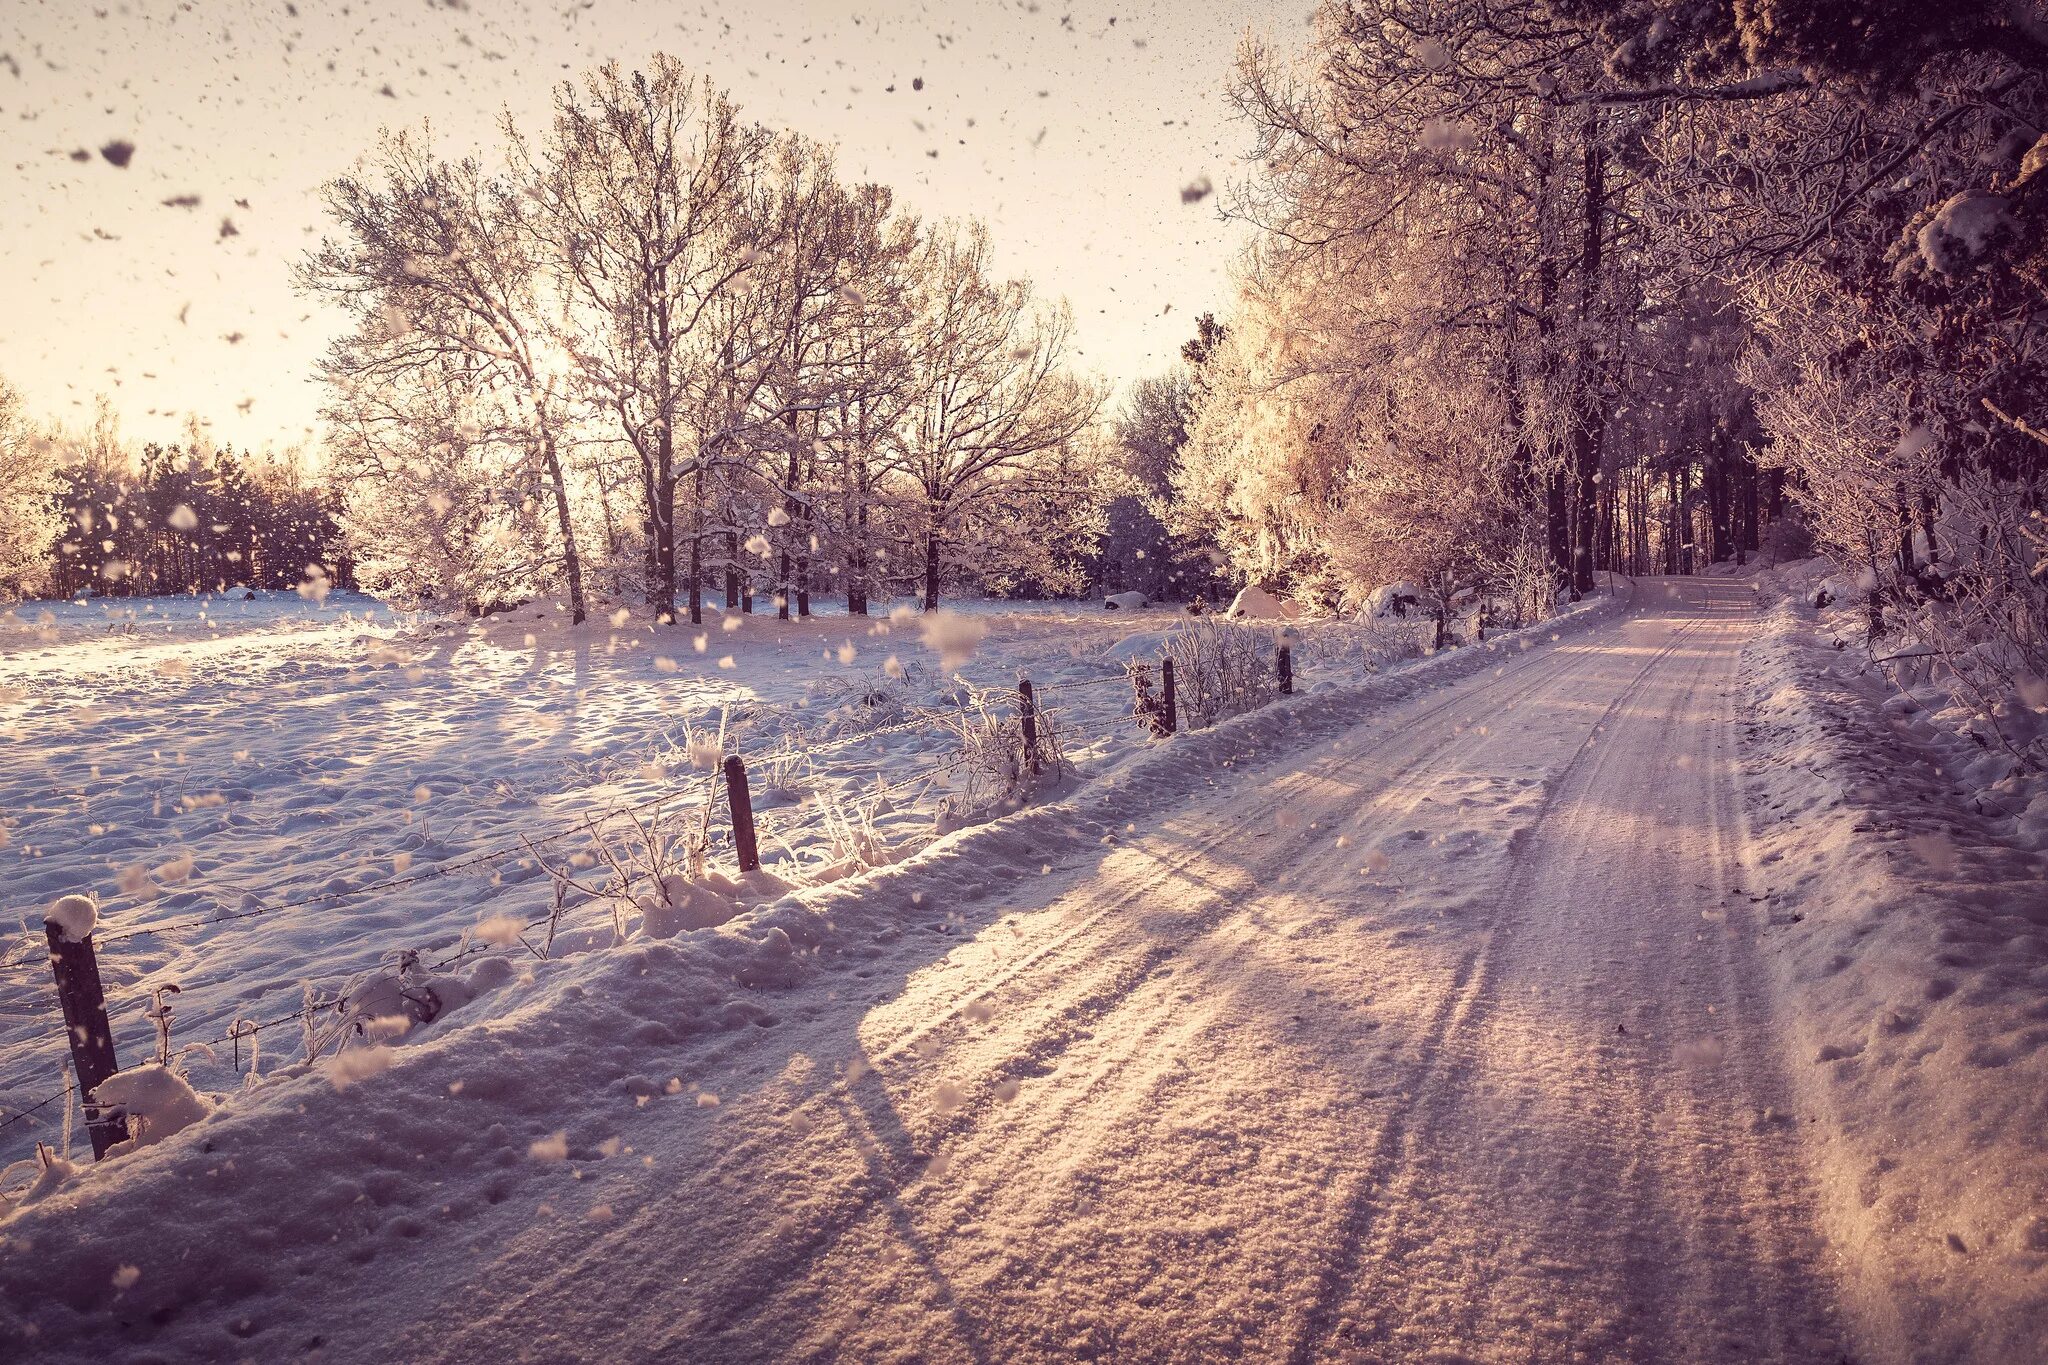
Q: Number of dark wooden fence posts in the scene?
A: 7